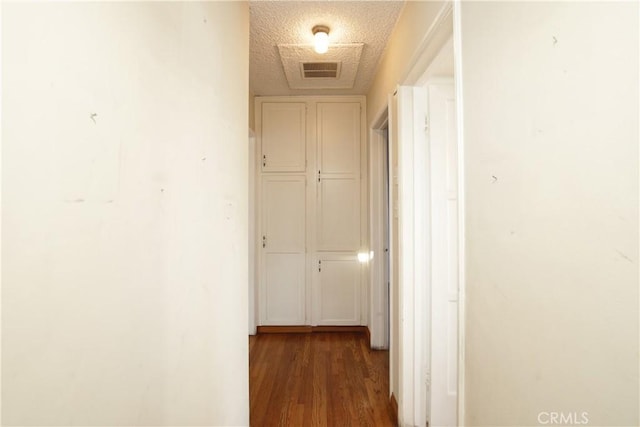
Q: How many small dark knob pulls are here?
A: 4